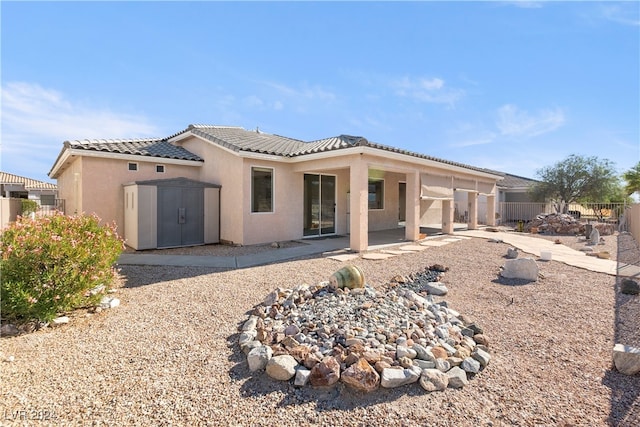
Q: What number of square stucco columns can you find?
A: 5